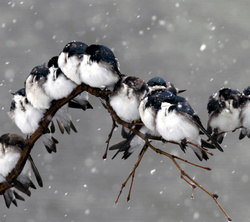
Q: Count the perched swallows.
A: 12